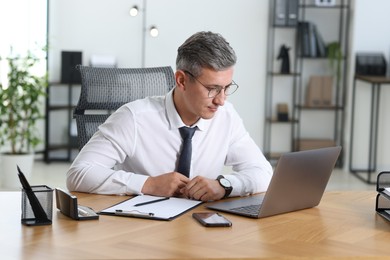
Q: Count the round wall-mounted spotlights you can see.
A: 2